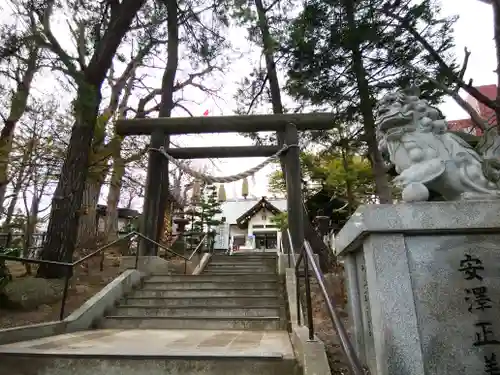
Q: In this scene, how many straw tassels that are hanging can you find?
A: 3